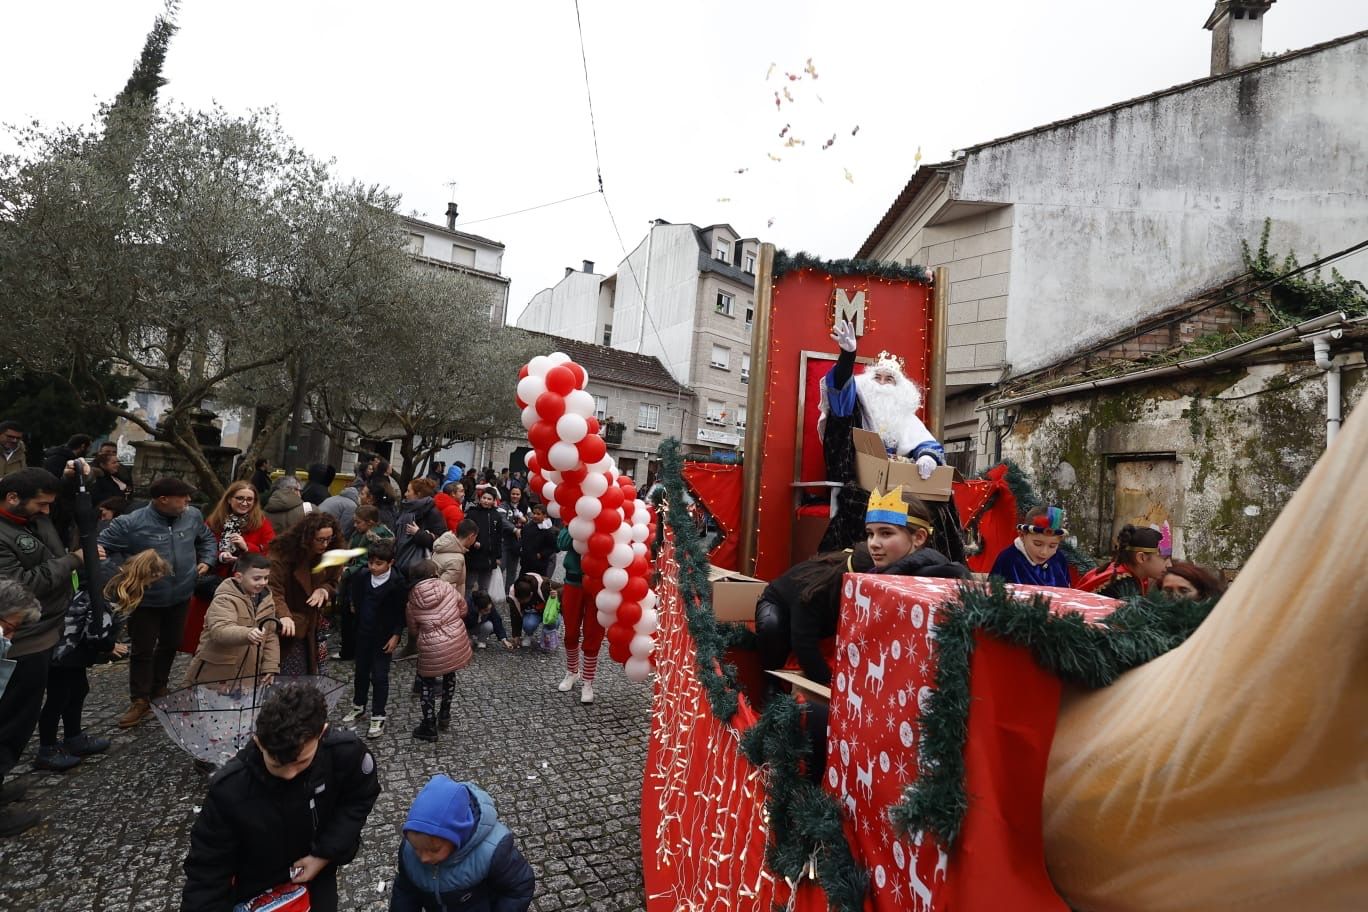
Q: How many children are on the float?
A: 4